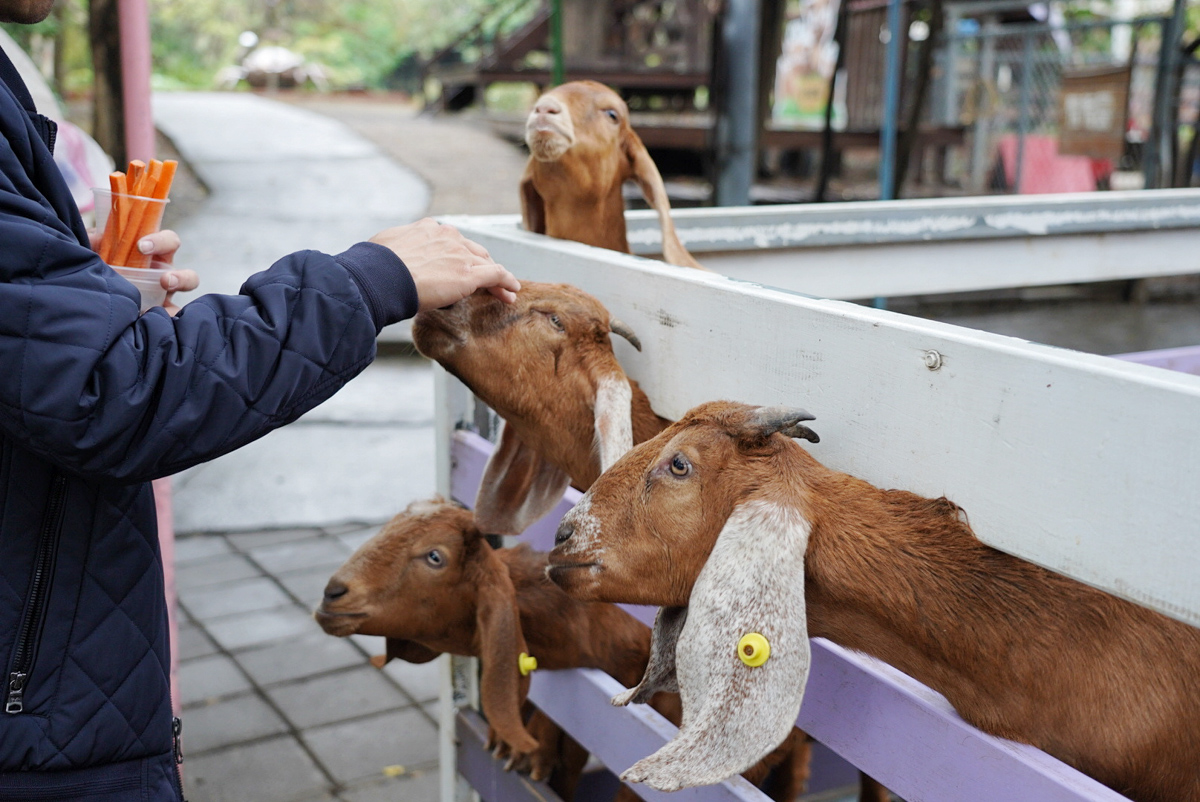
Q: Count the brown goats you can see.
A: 4